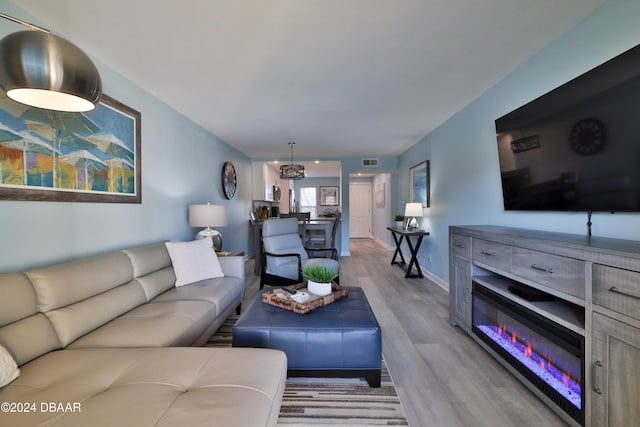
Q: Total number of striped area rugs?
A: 1